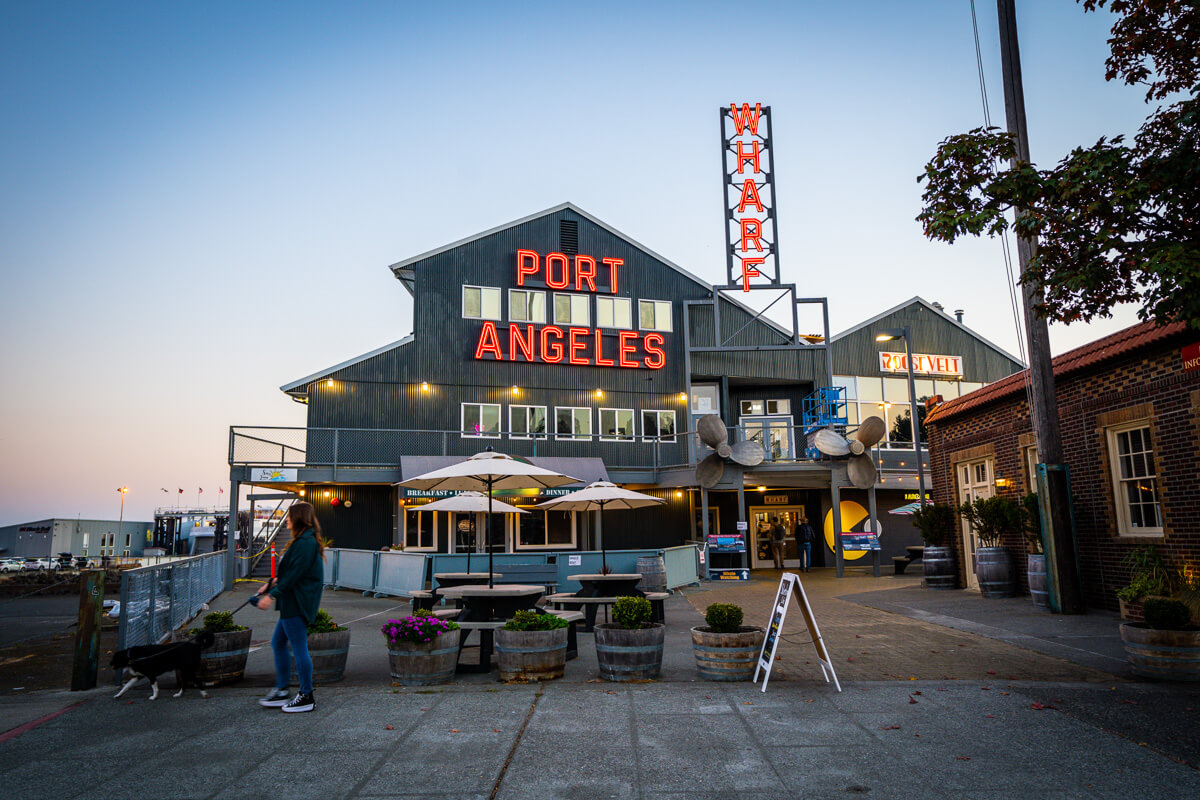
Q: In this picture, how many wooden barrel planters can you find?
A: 10